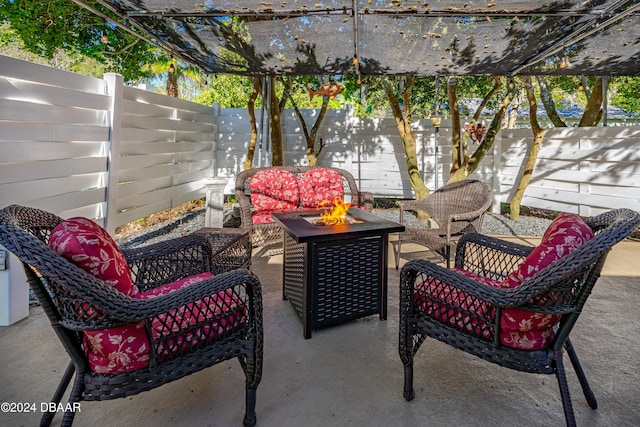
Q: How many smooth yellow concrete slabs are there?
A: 0